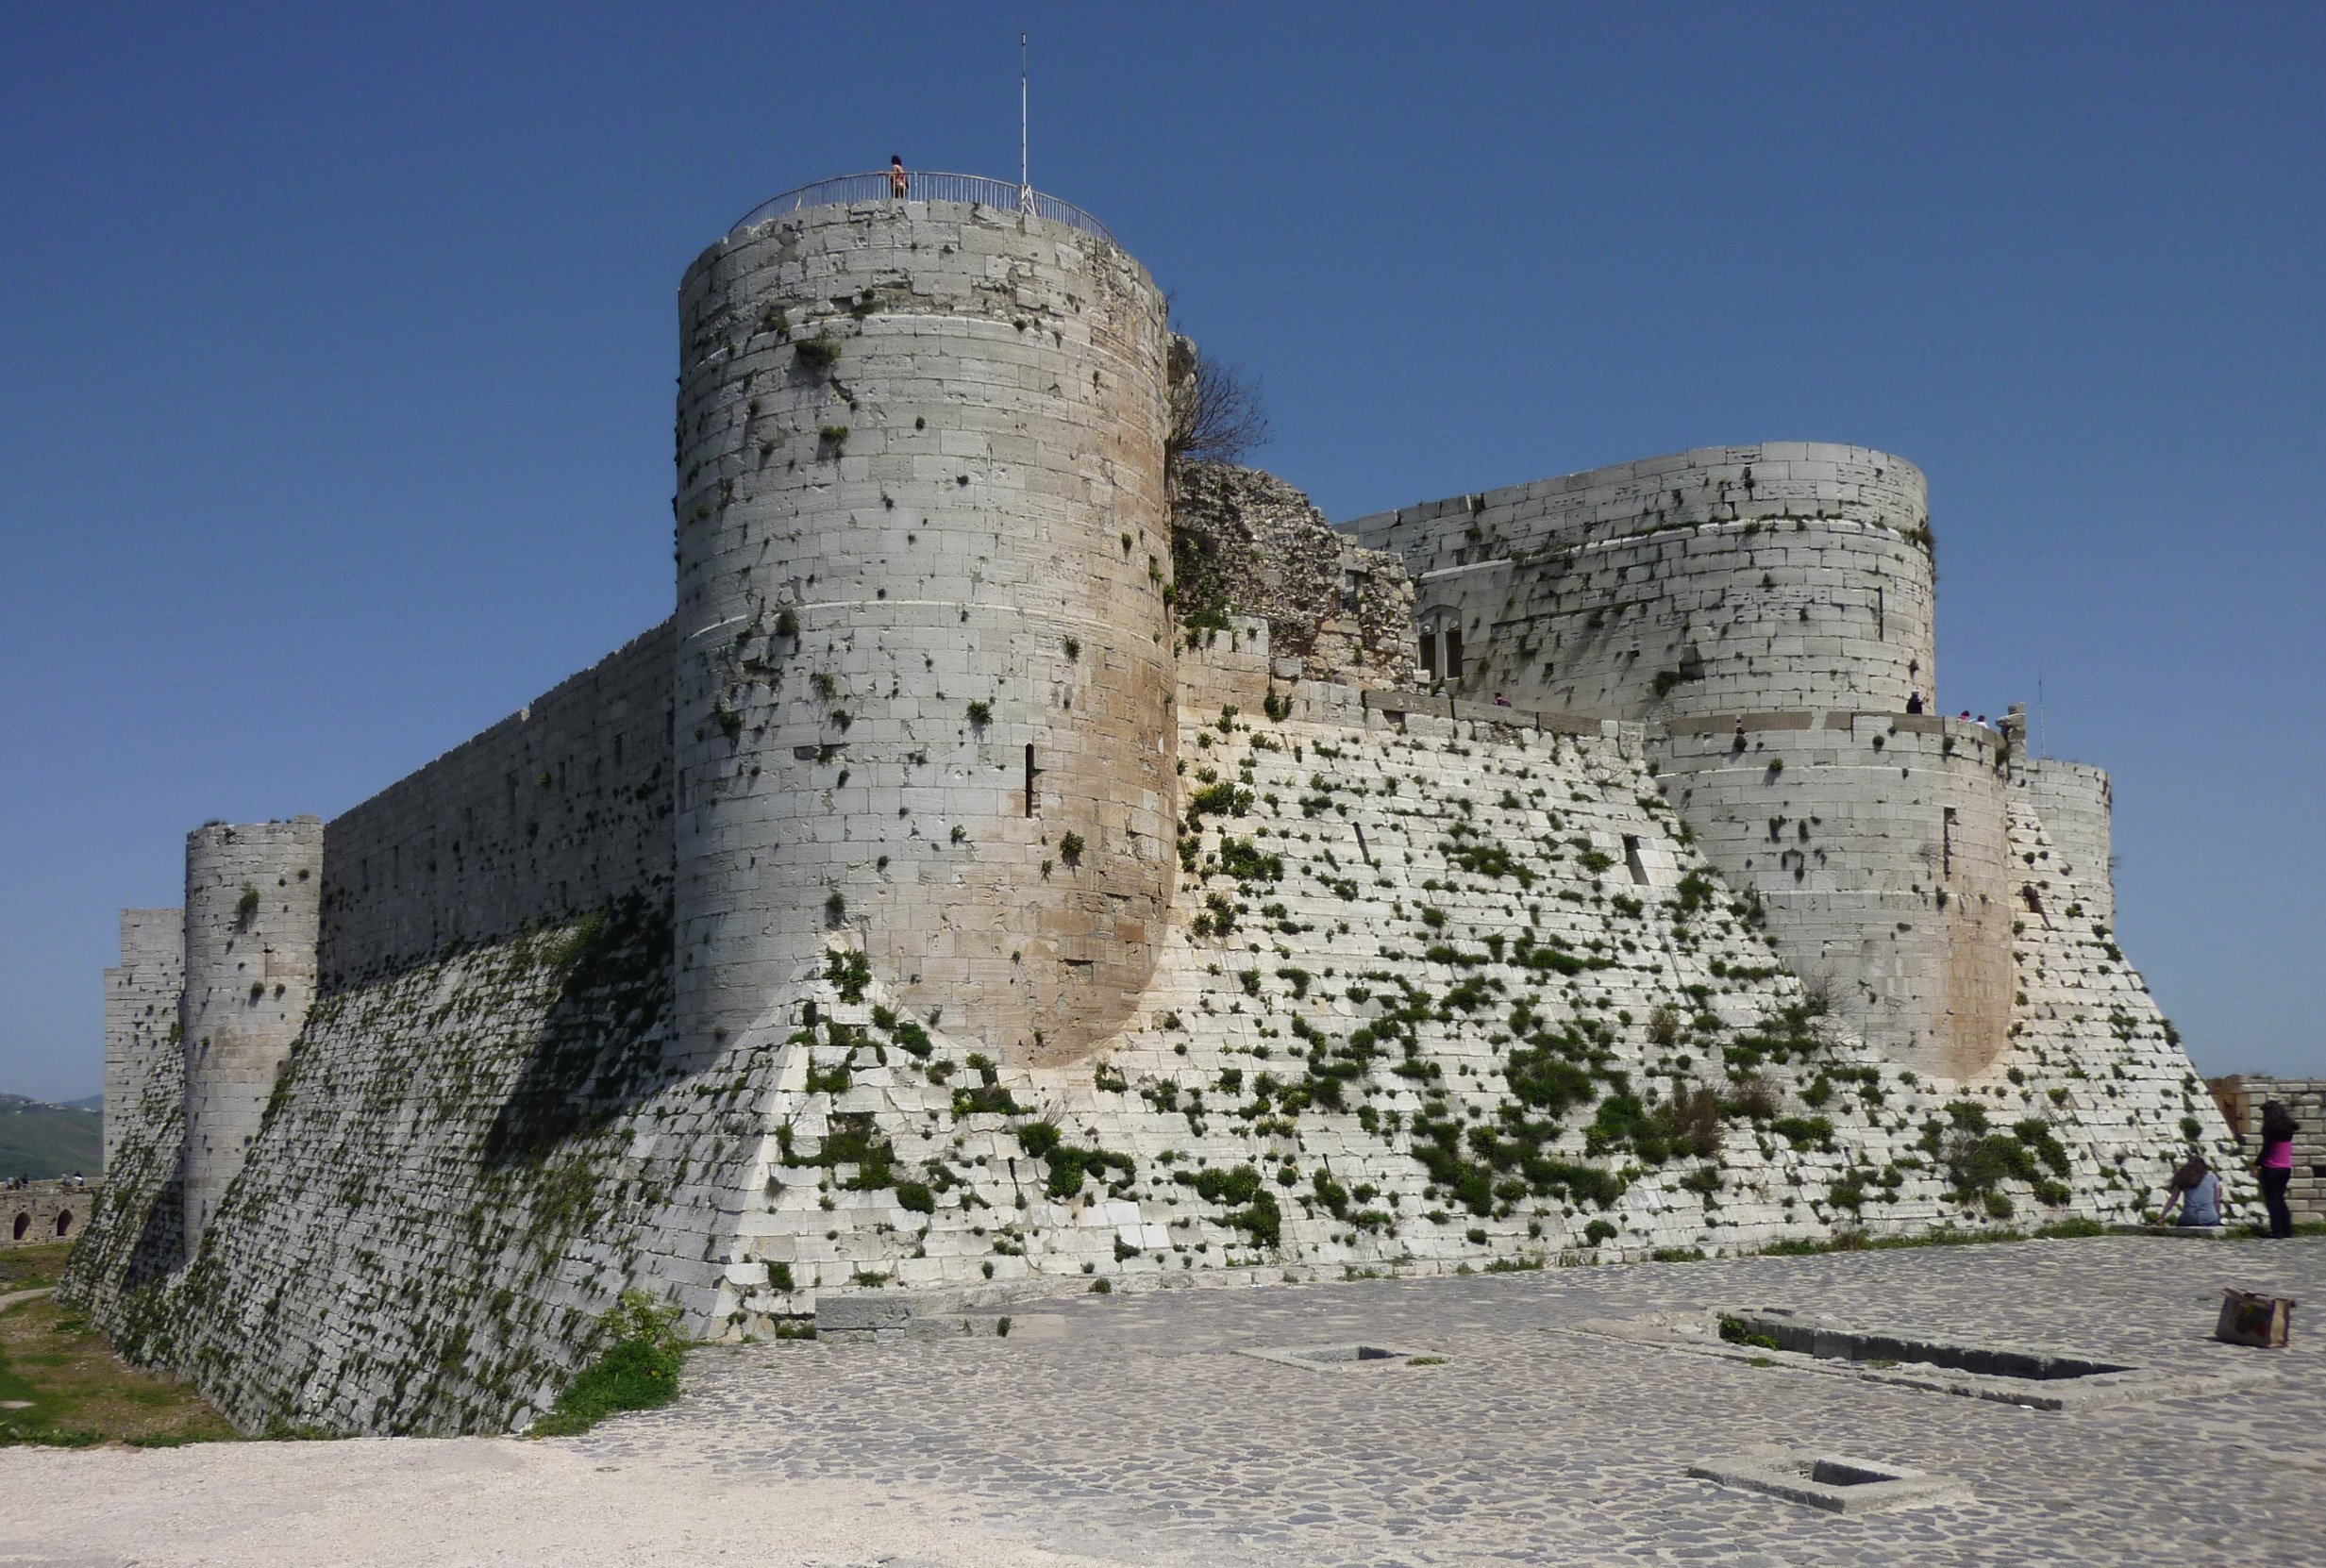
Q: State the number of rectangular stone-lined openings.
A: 3